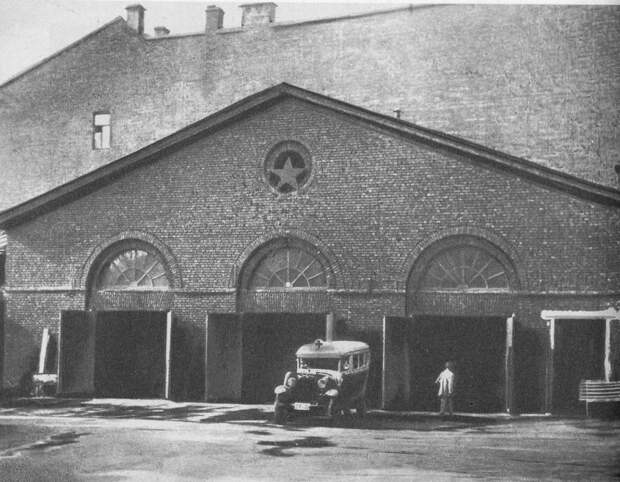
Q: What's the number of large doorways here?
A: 3